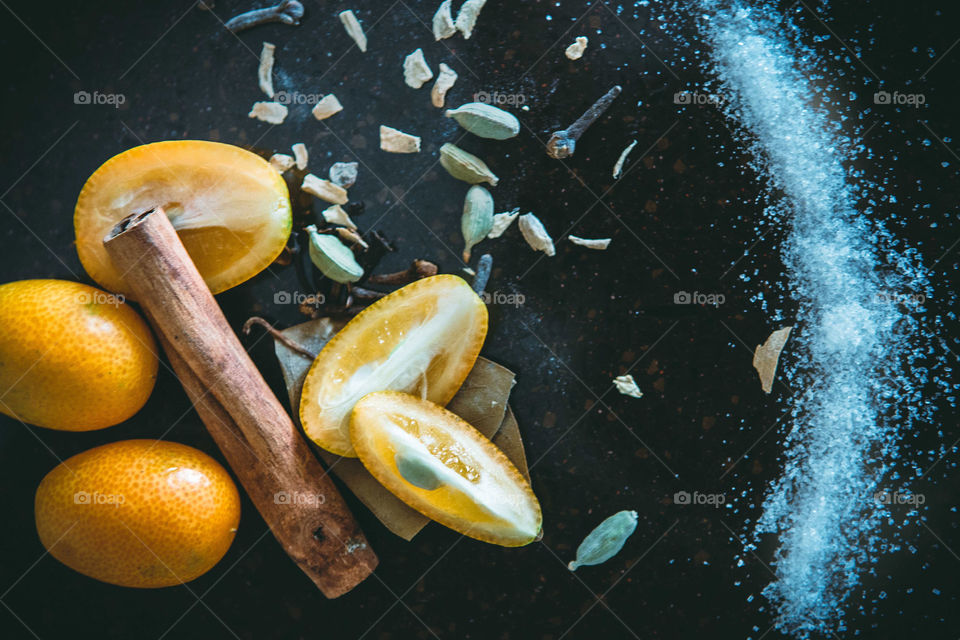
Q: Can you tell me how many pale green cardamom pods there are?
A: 5